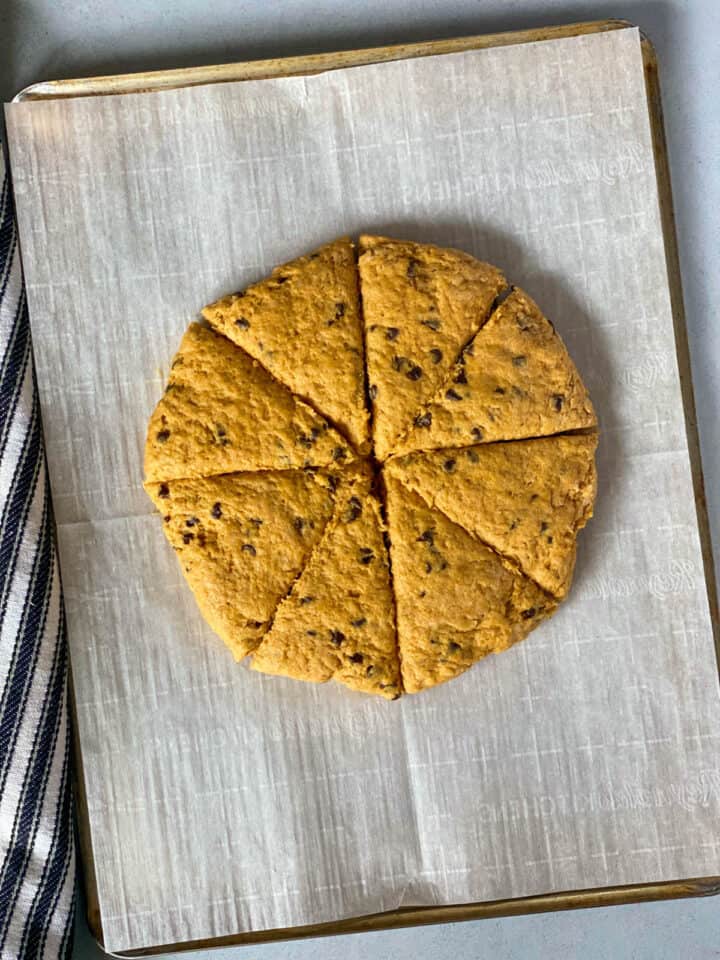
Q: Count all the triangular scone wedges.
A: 8